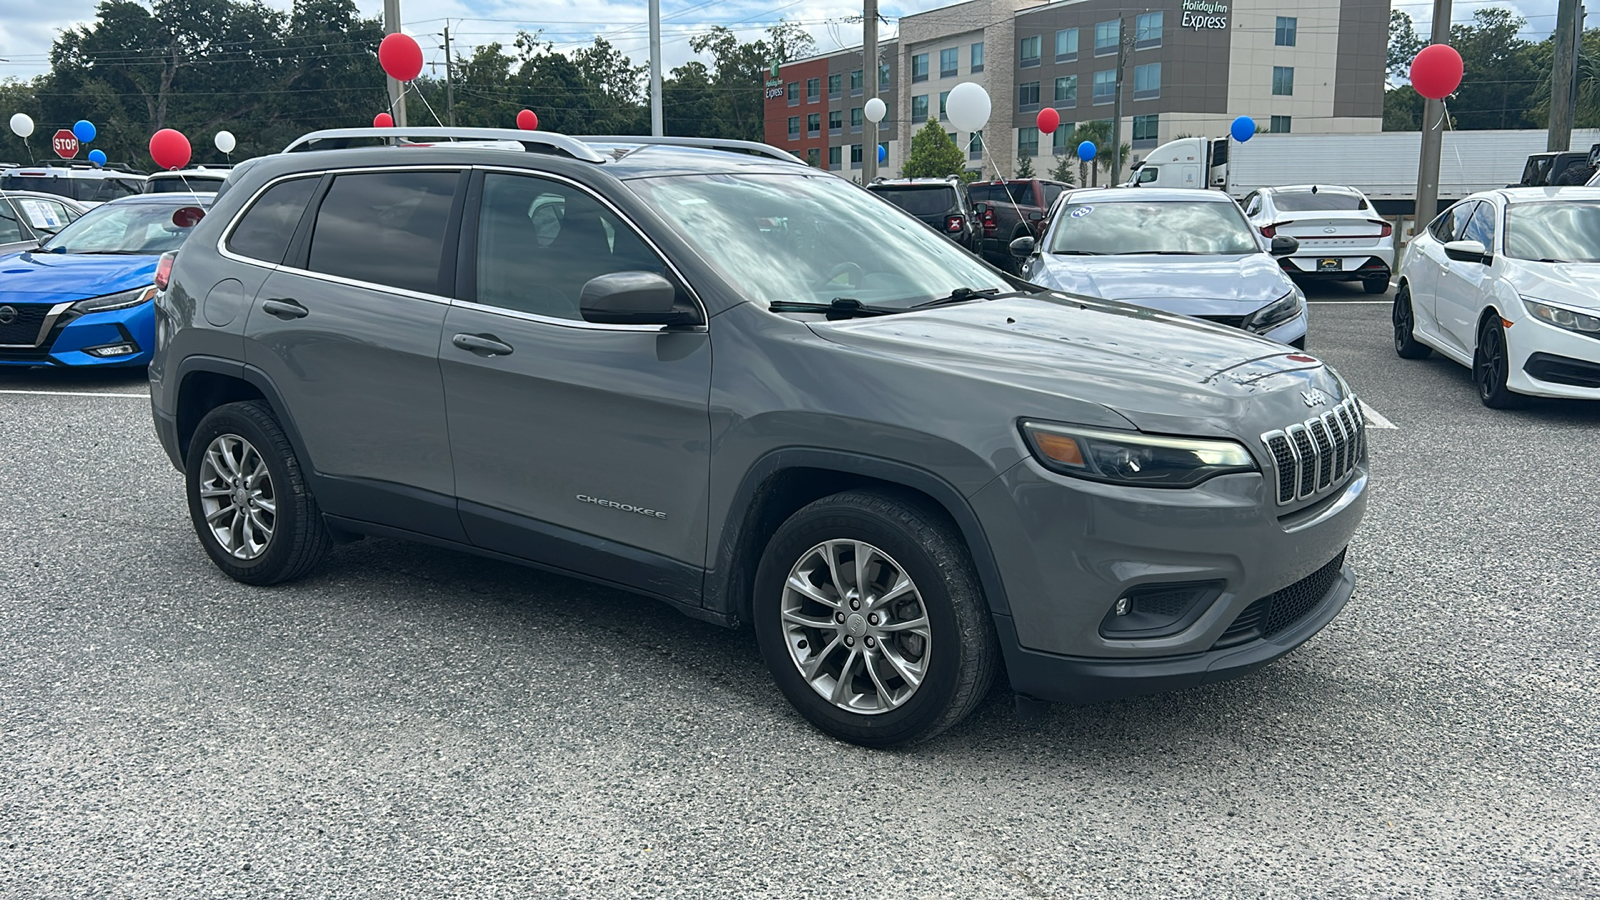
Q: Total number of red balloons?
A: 6